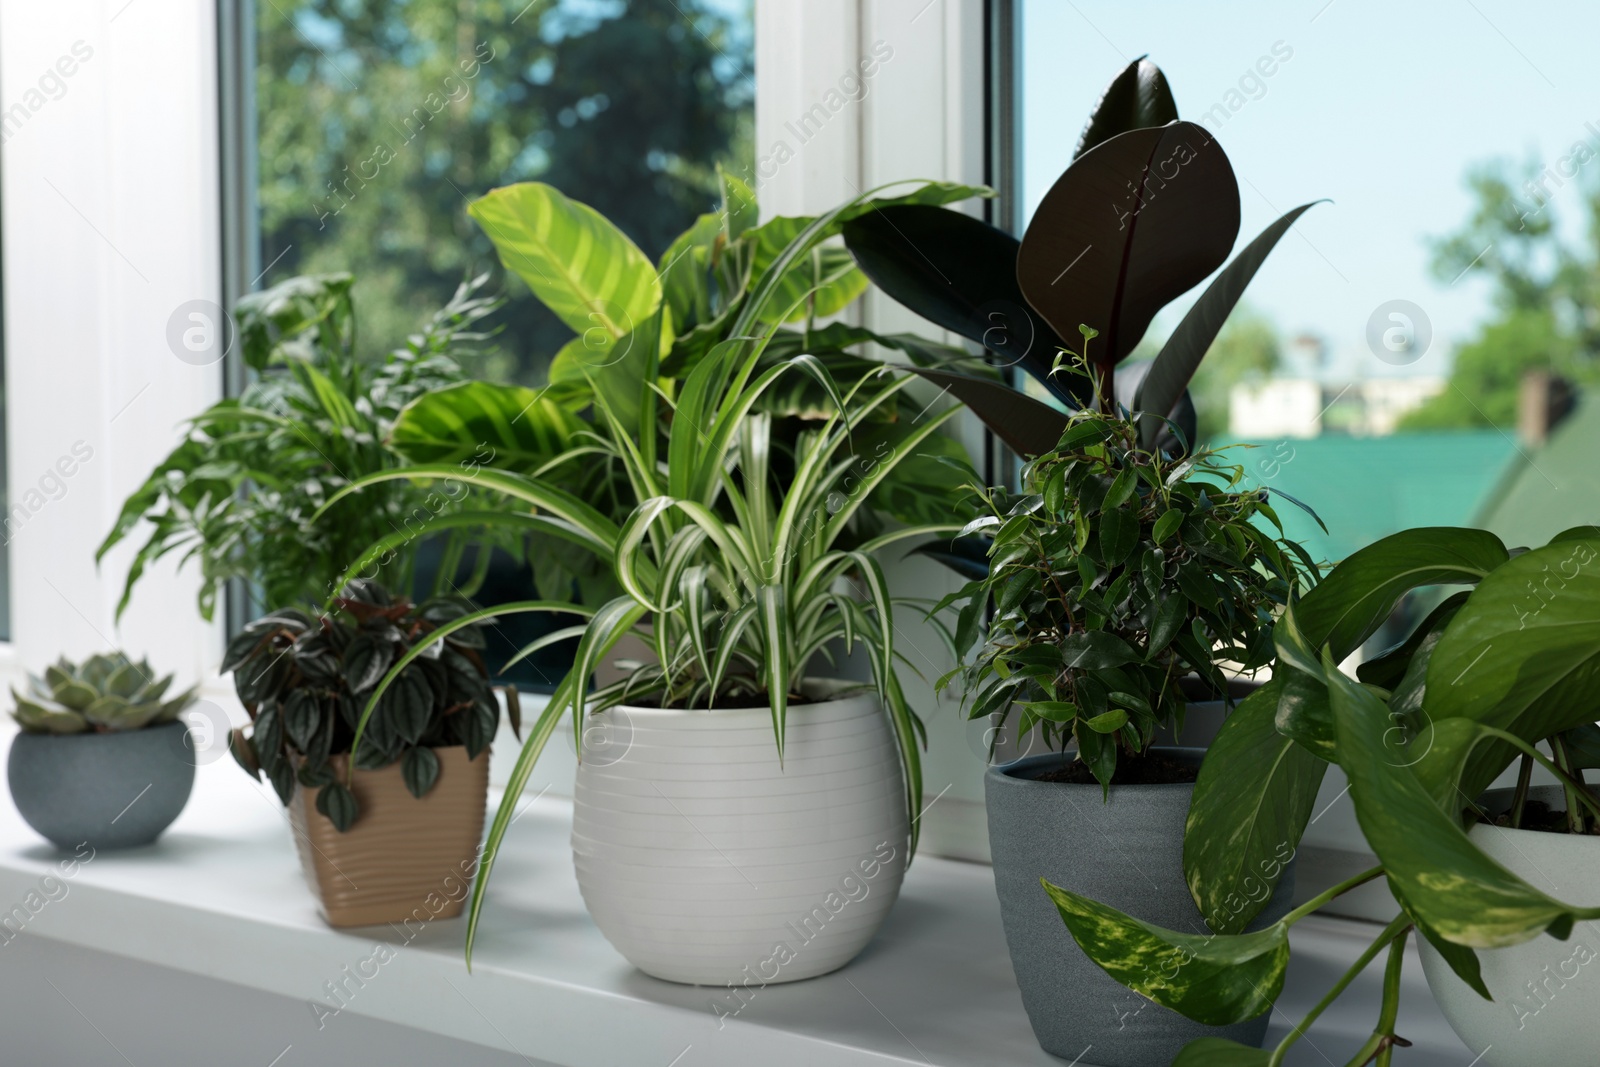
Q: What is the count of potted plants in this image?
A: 8